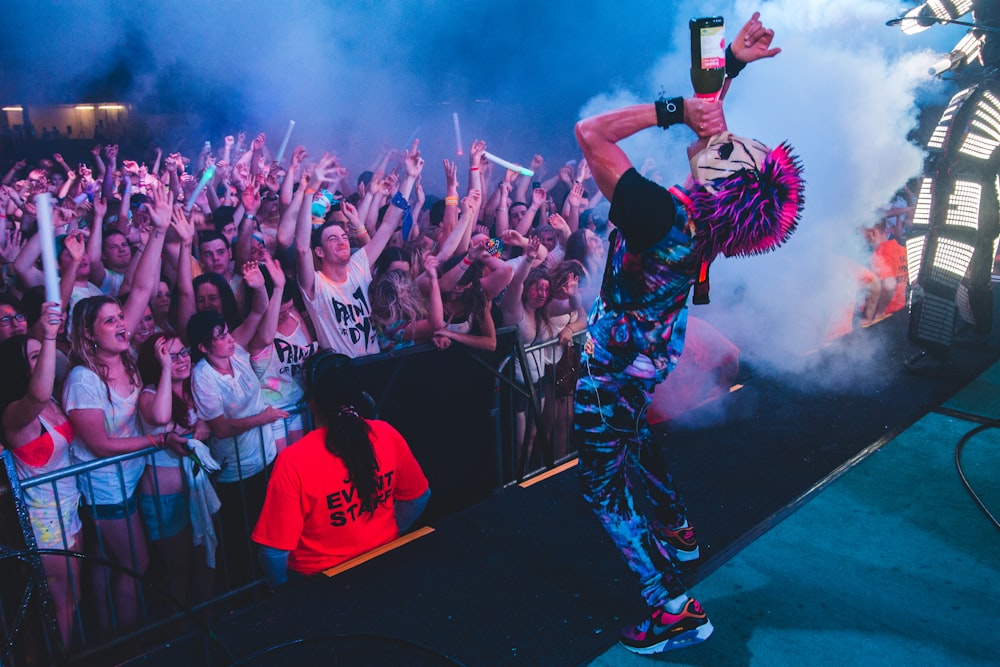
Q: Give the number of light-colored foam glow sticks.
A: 5